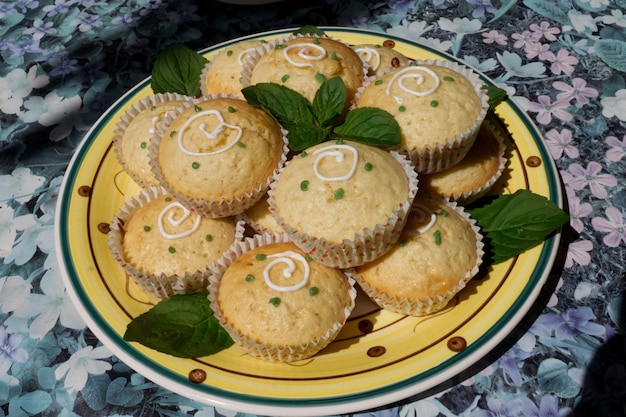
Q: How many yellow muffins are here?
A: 12